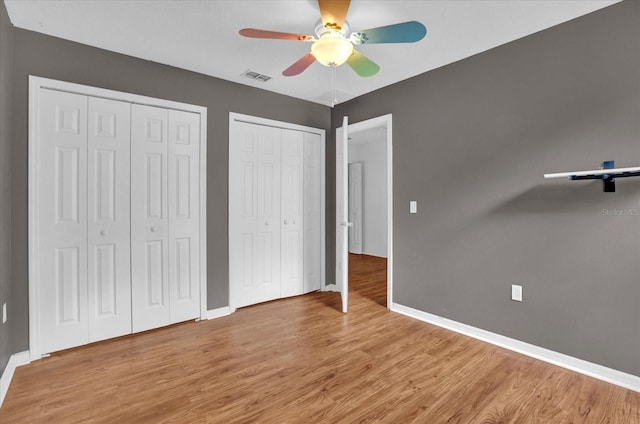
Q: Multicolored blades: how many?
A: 5